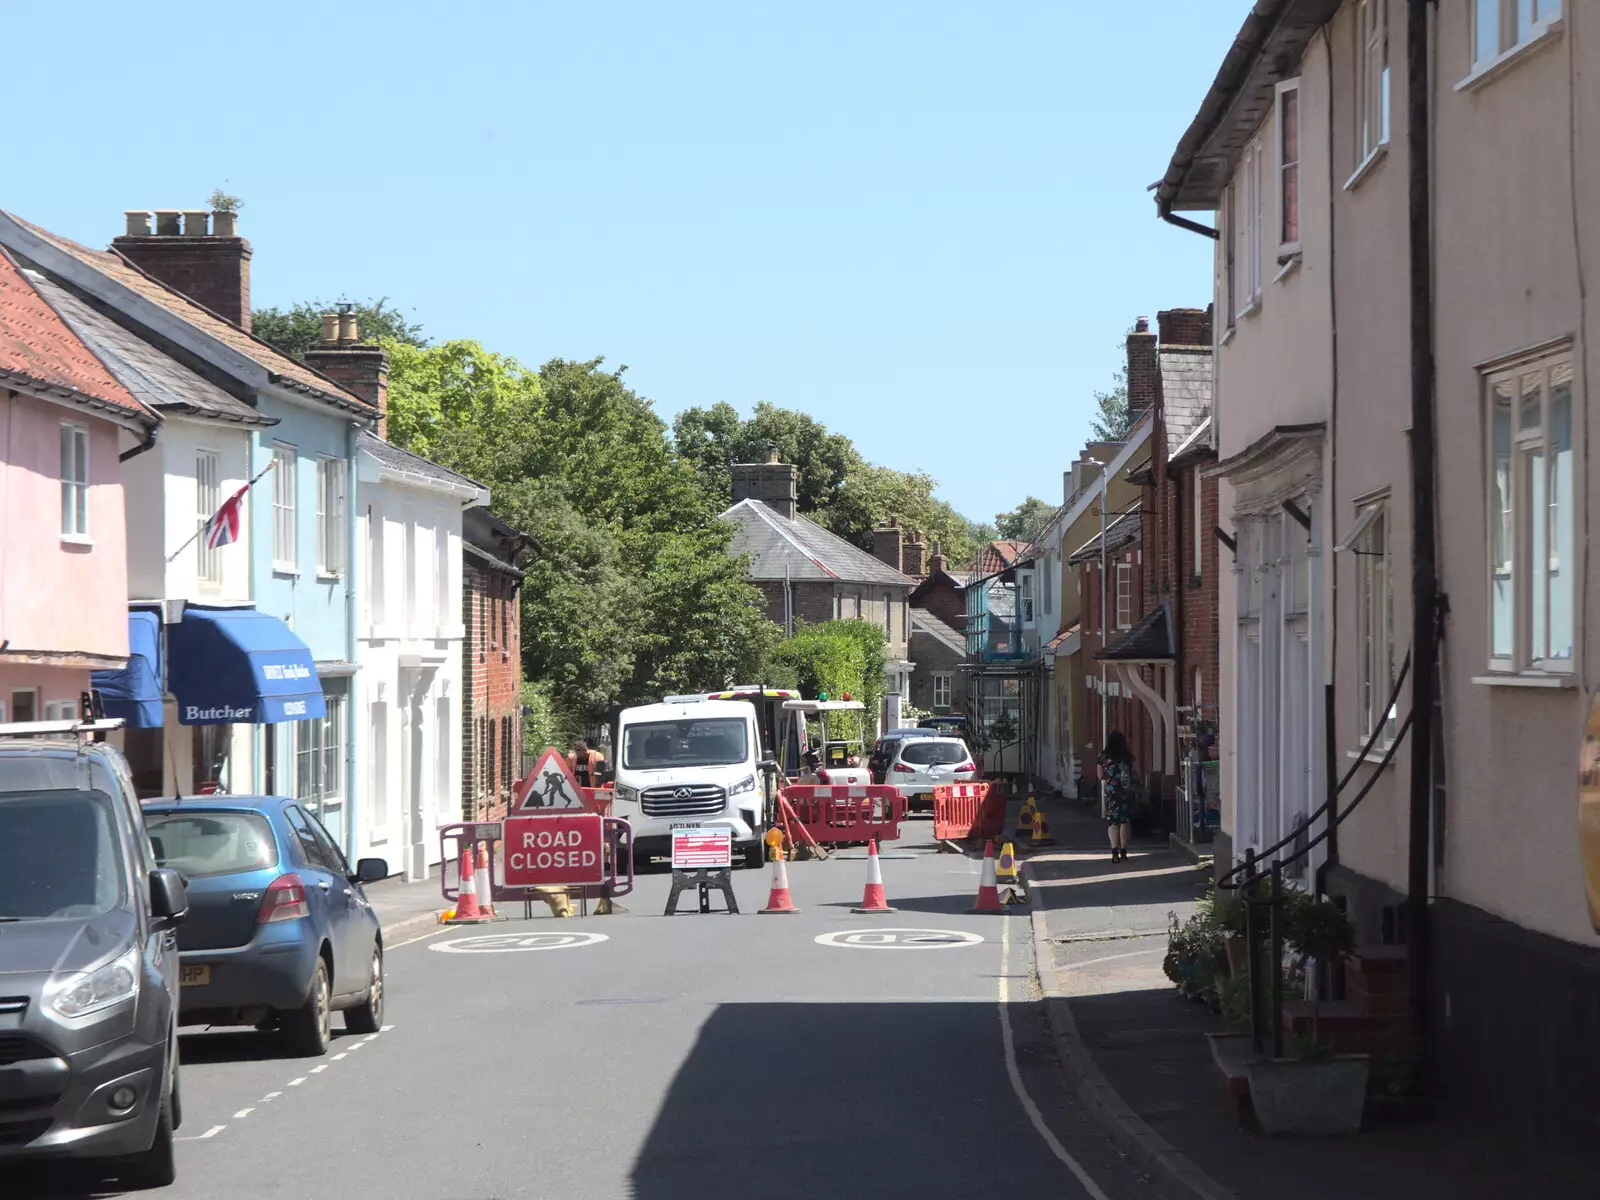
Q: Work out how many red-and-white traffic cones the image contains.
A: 5